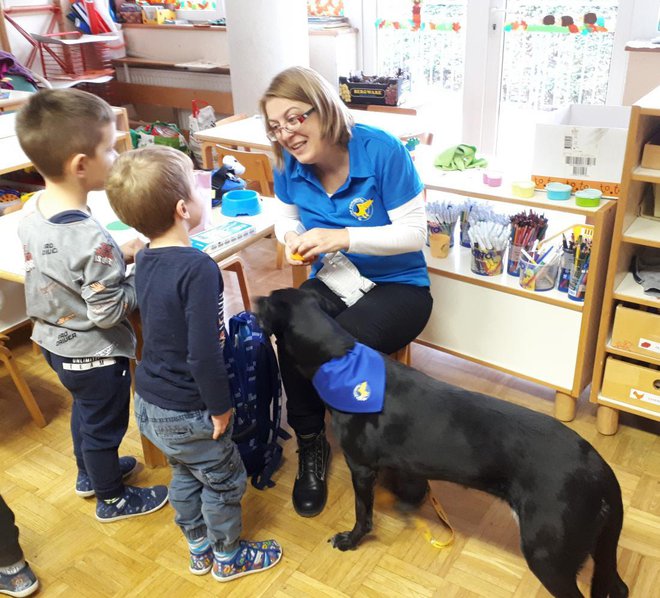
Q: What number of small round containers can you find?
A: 4